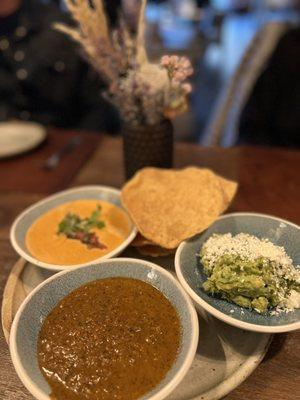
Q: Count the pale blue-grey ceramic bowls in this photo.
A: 3